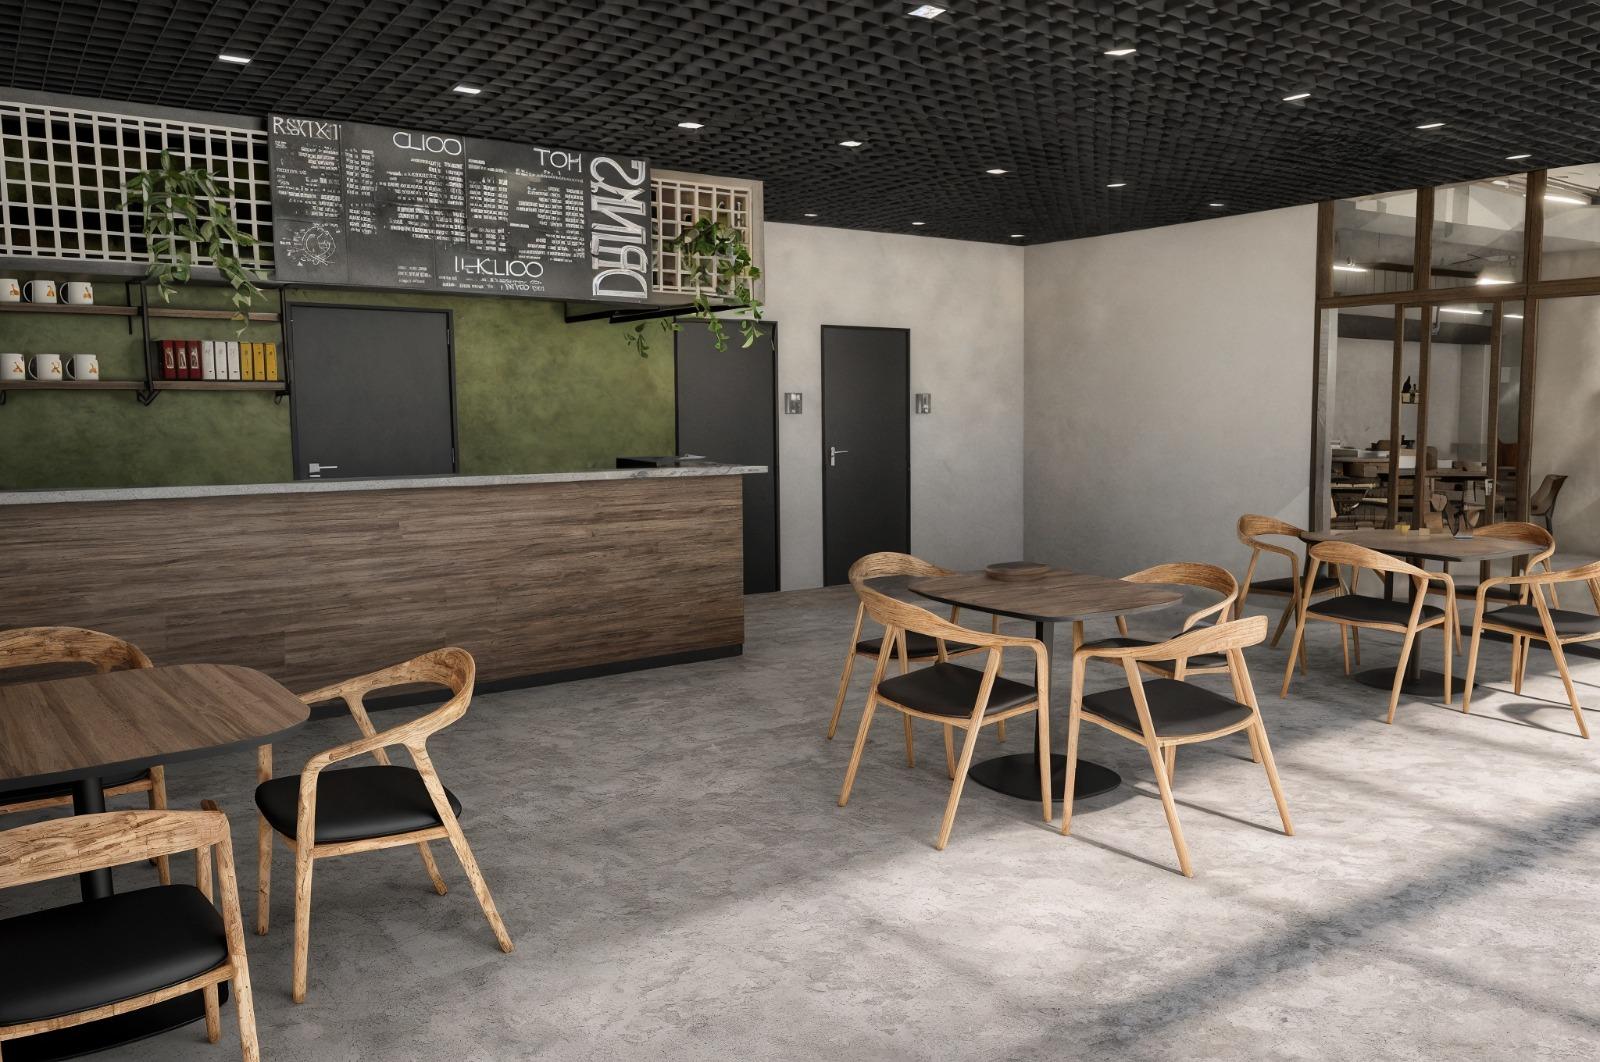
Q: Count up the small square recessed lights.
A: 15